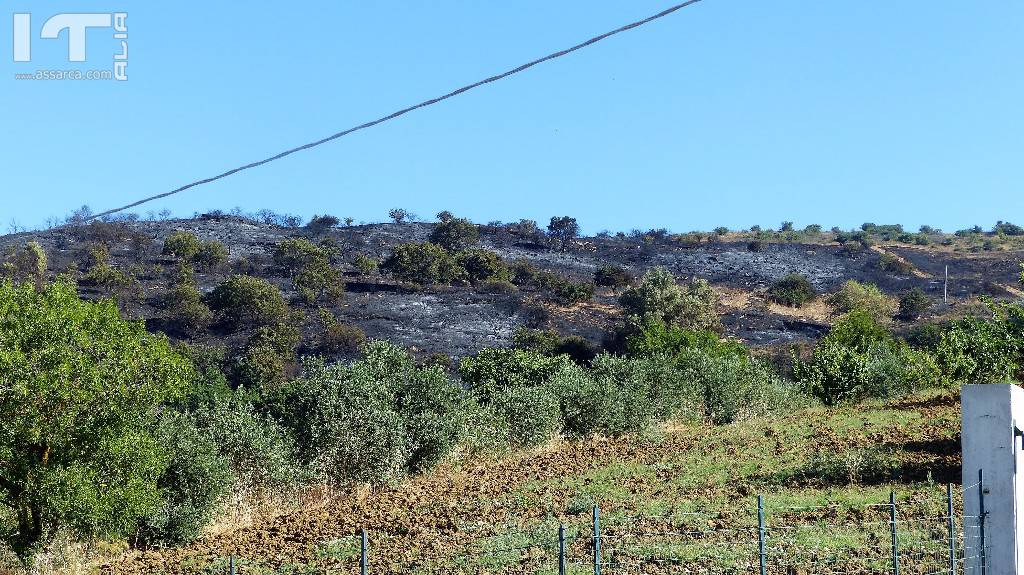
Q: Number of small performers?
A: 0